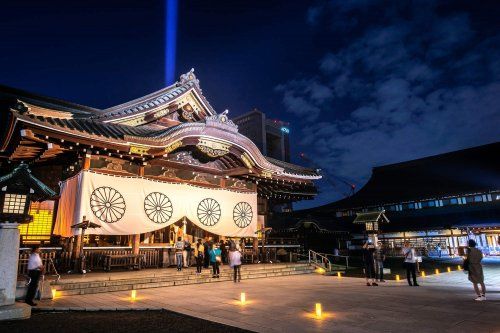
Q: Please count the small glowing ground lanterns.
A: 11